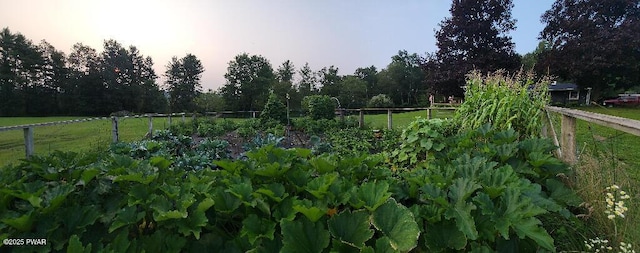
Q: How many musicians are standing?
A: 0